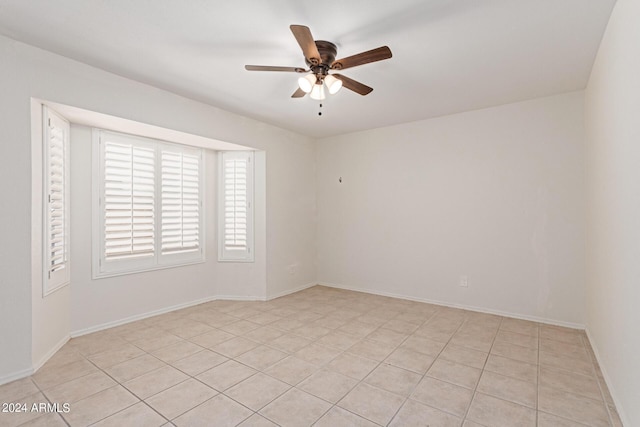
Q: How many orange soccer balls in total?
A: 0